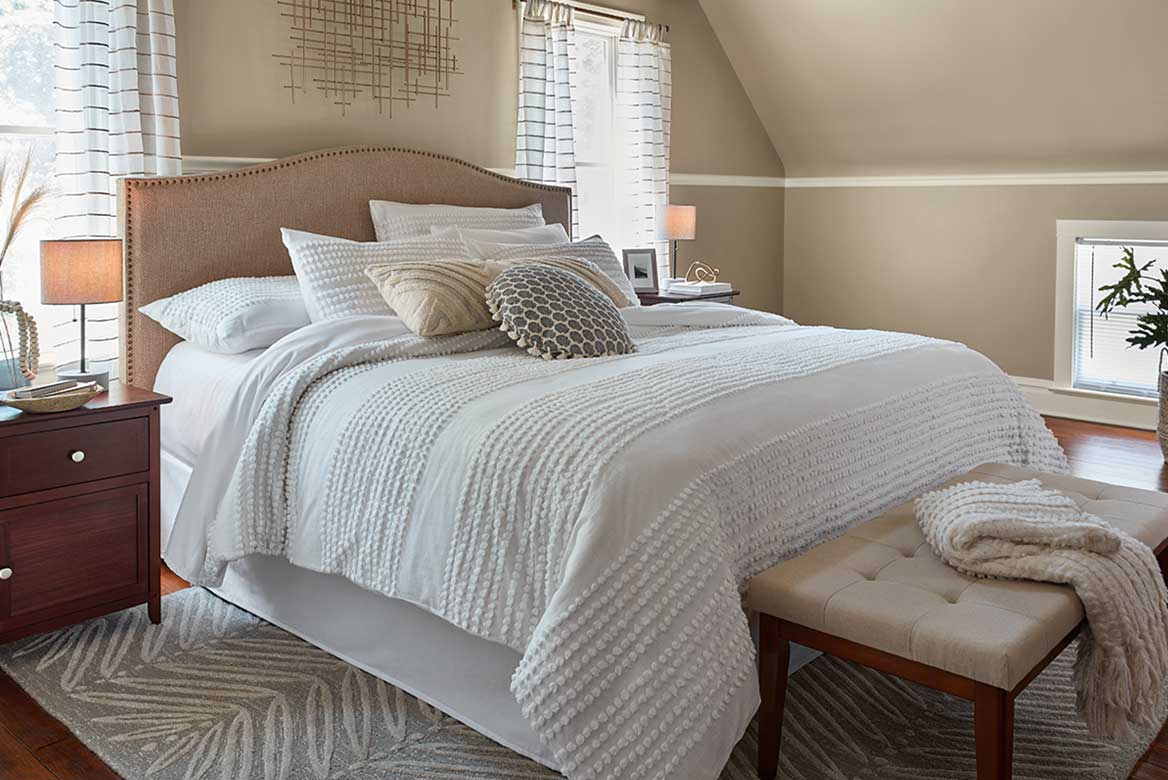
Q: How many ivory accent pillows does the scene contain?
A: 2